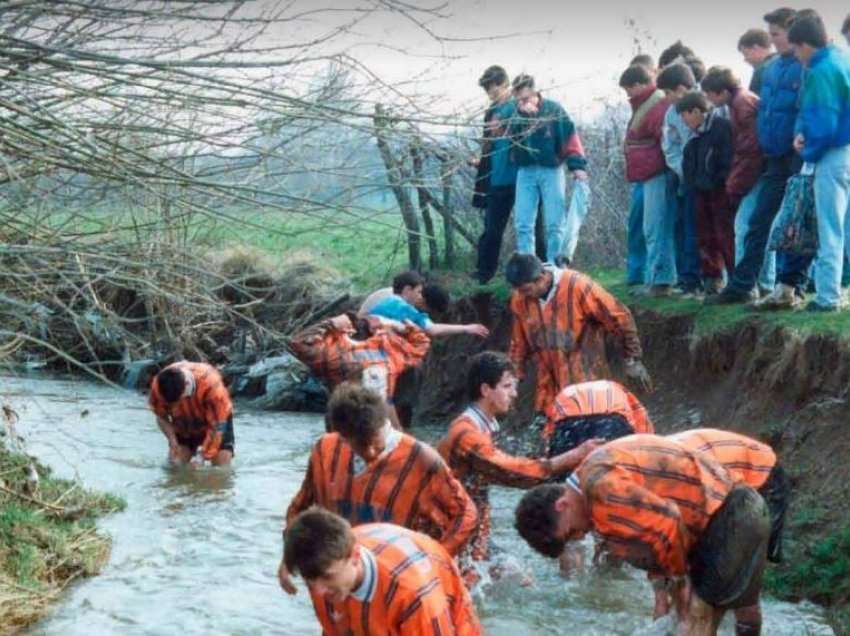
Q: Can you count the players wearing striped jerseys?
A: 9